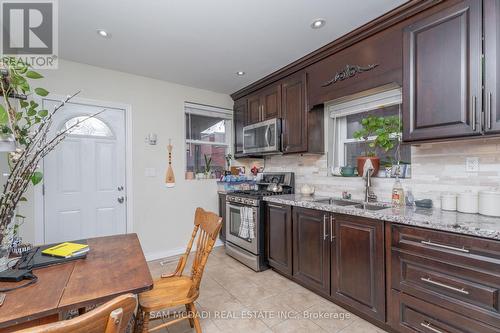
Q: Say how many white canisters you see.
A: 3